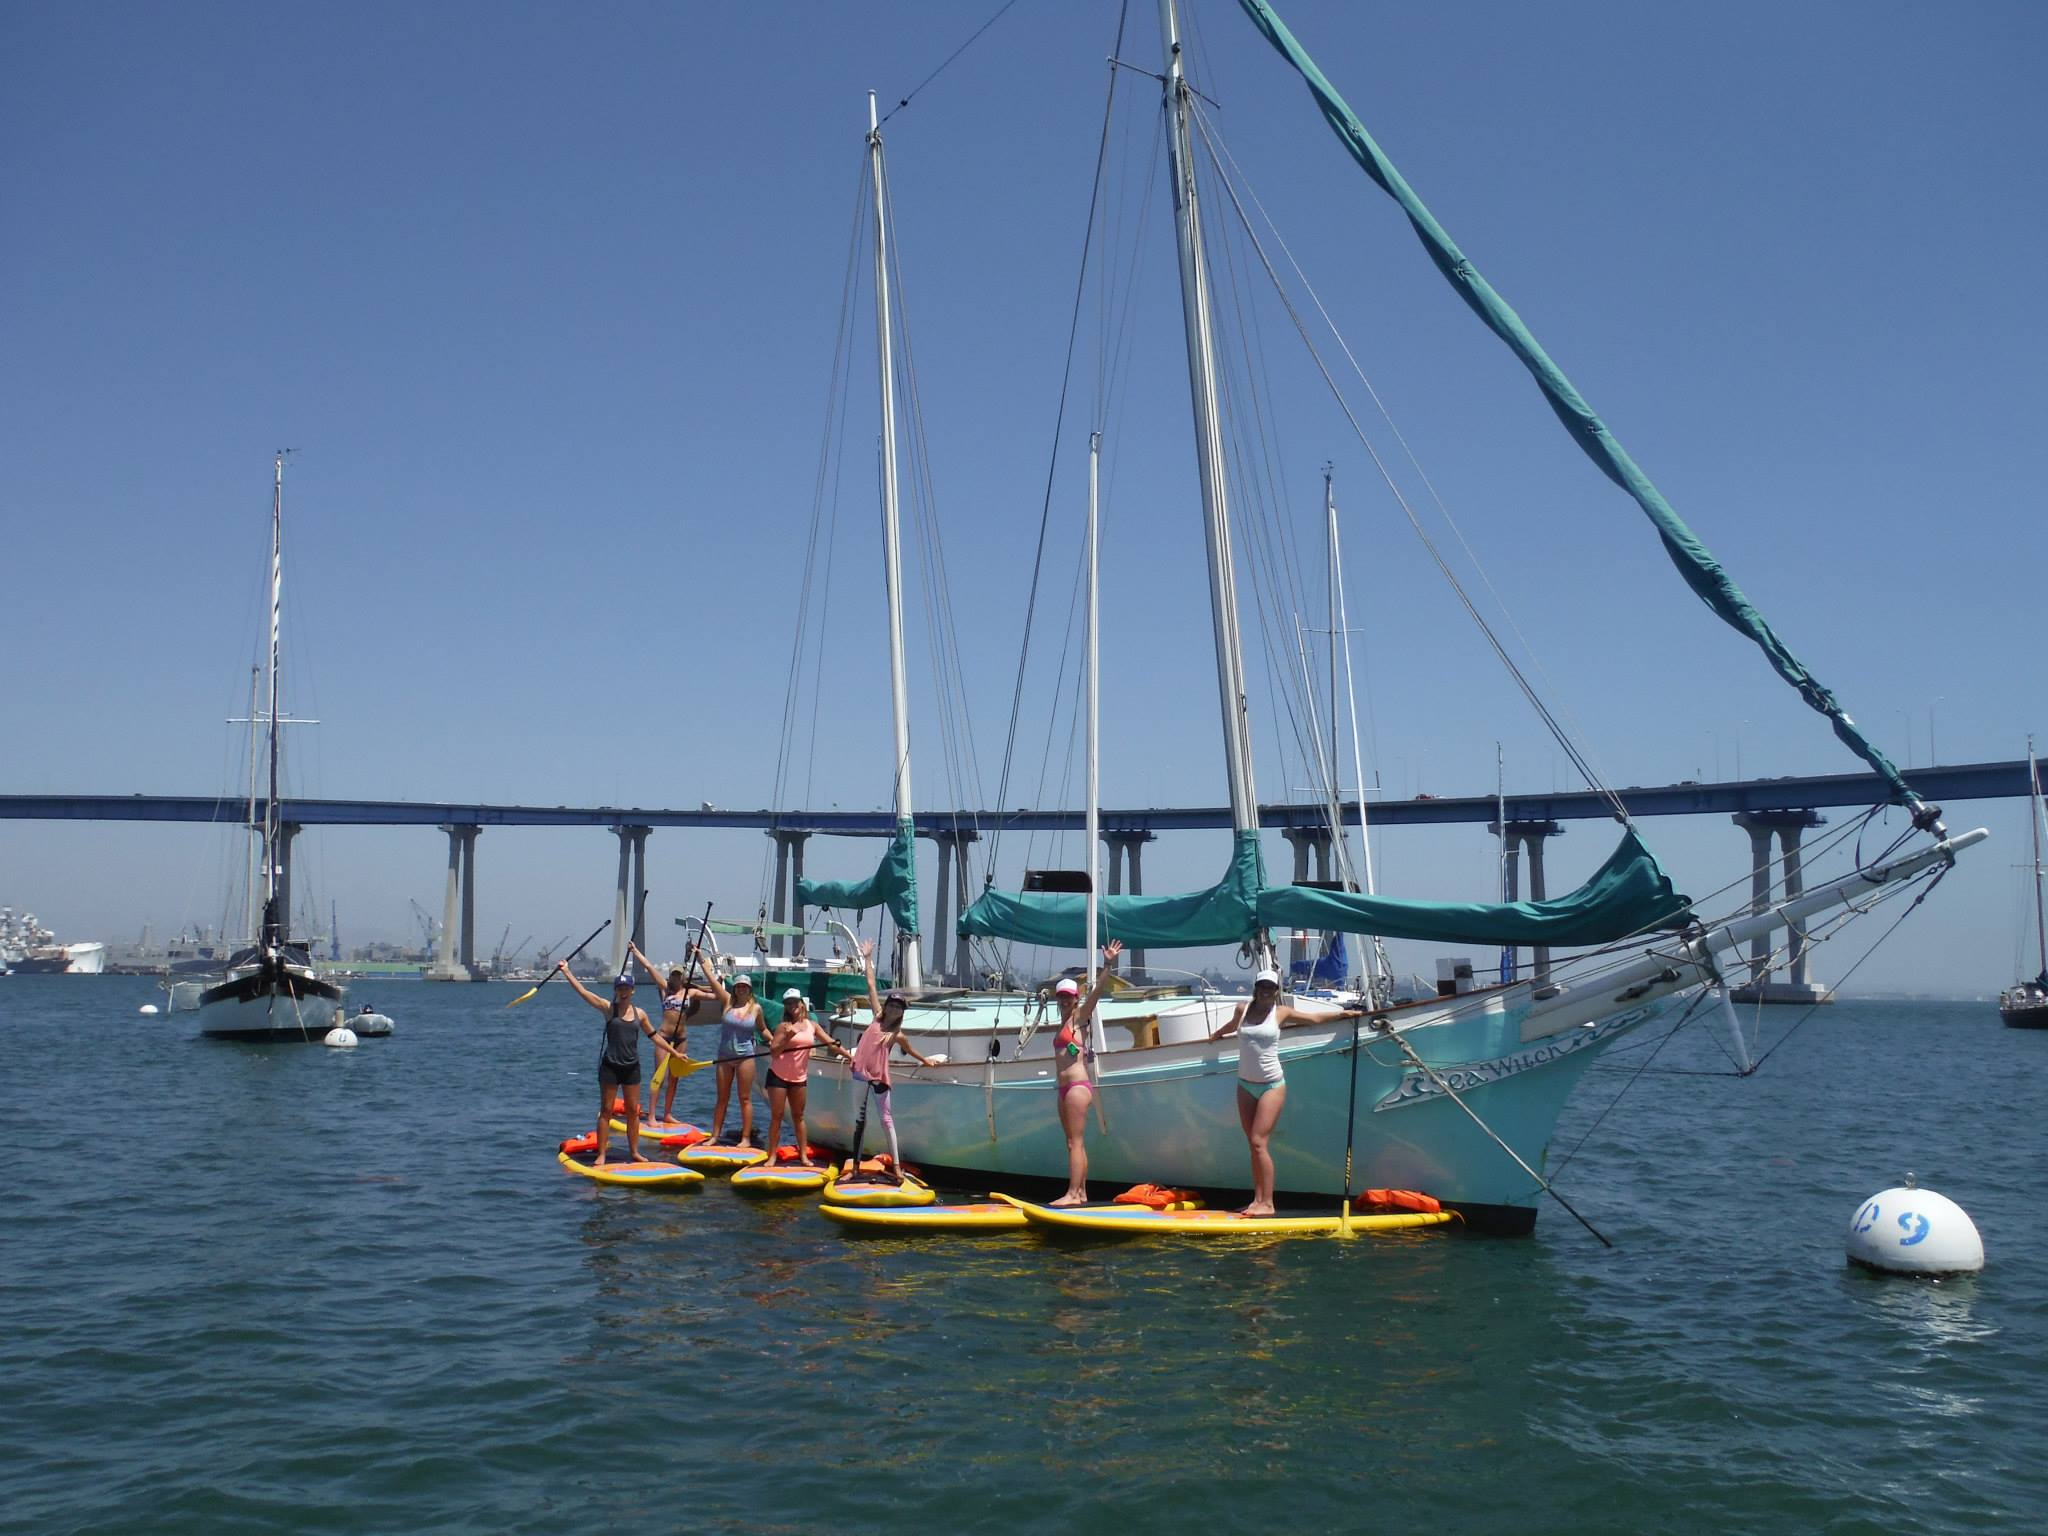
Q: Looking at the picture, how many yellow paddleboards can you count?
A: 7